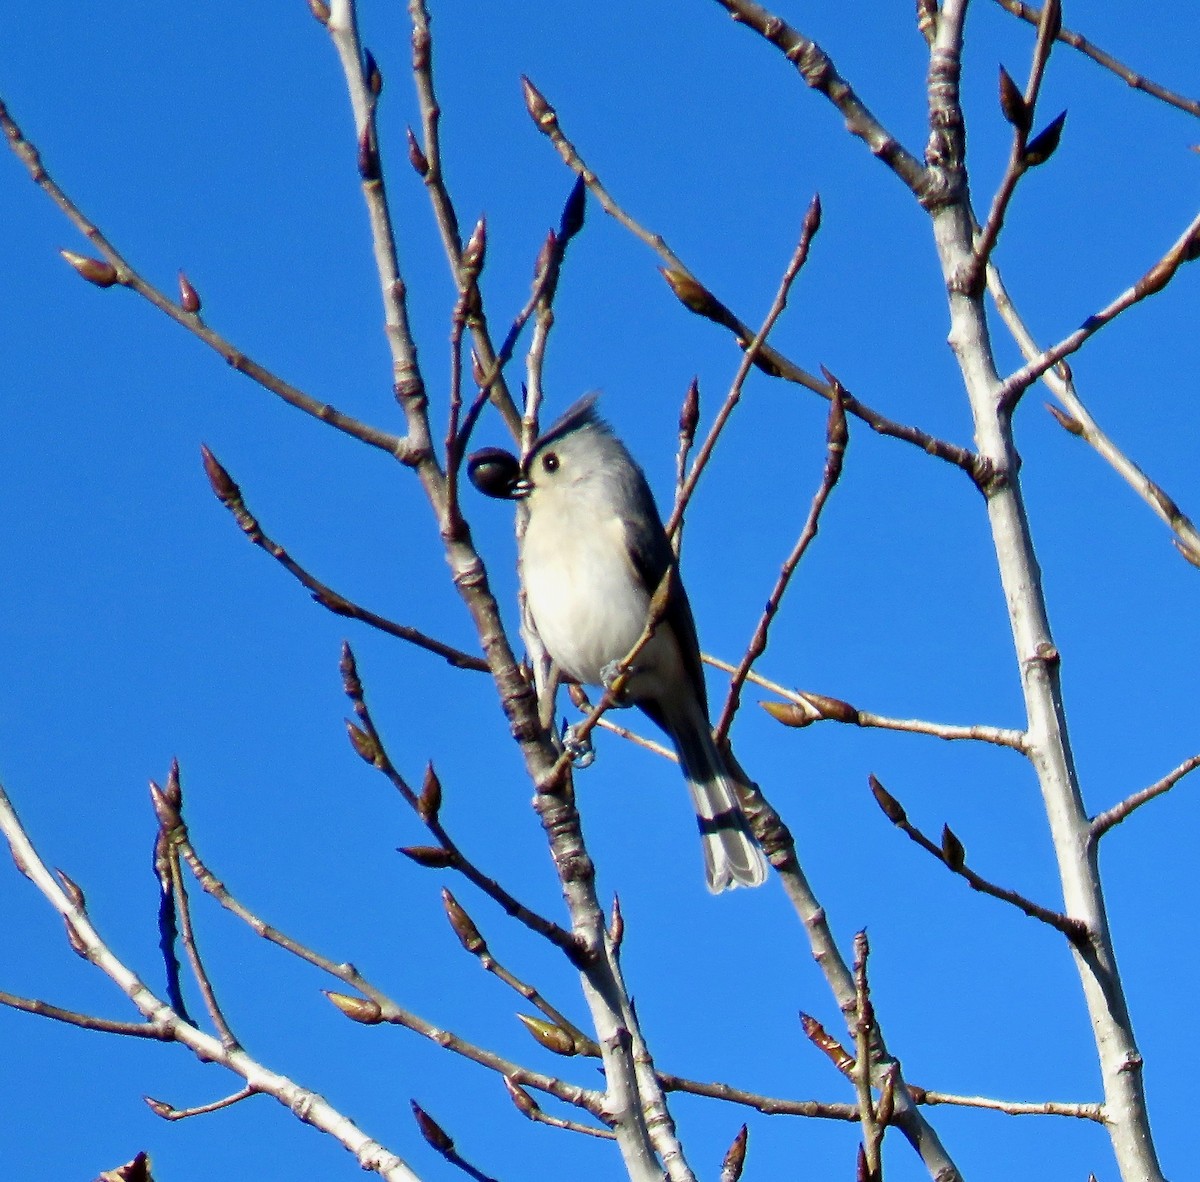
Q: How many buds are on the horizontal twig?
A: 2